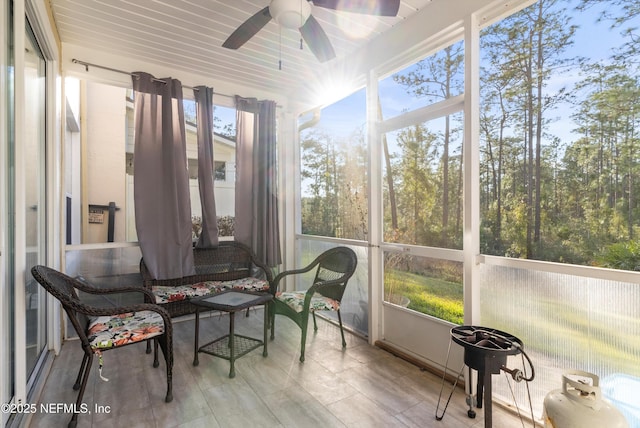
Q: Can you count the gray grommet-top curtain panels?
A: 3